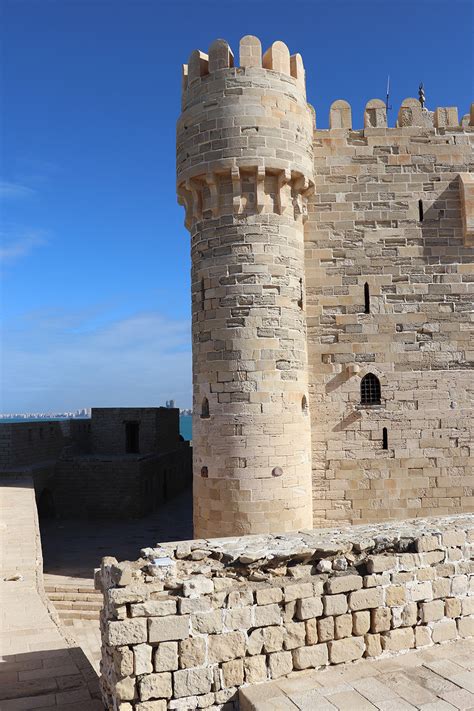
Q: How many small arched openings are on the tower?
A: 2